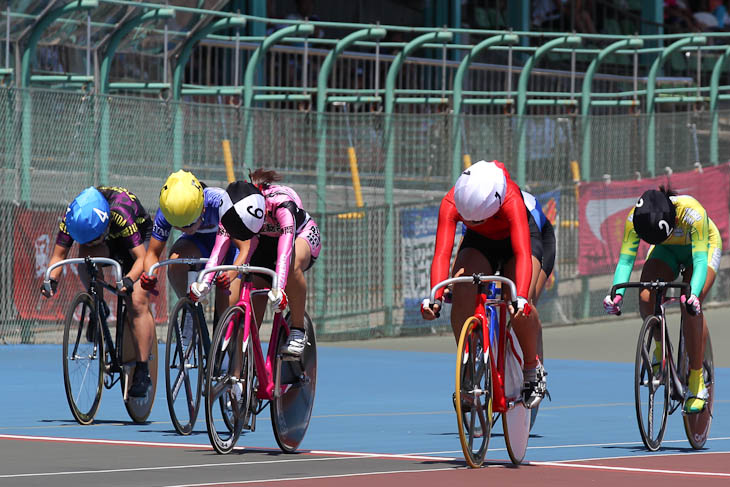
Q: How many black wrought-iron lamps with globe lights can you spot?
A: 0